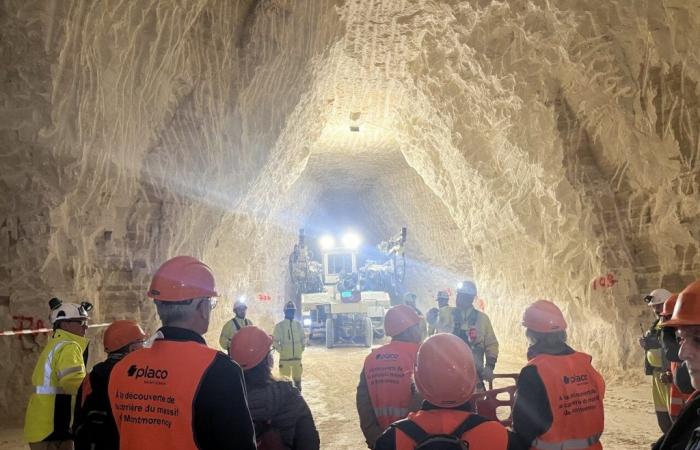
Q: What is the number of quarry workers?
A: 7